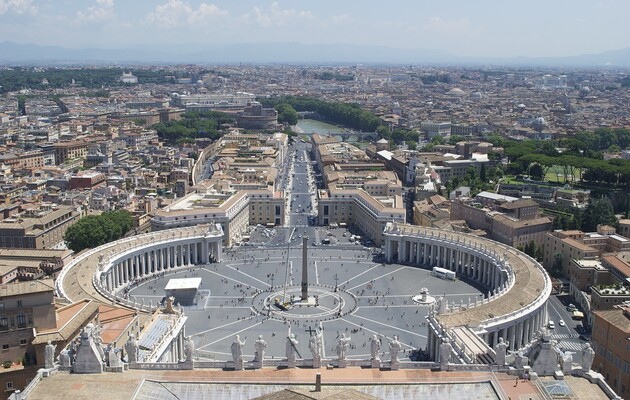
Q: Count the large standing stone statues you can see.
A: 13